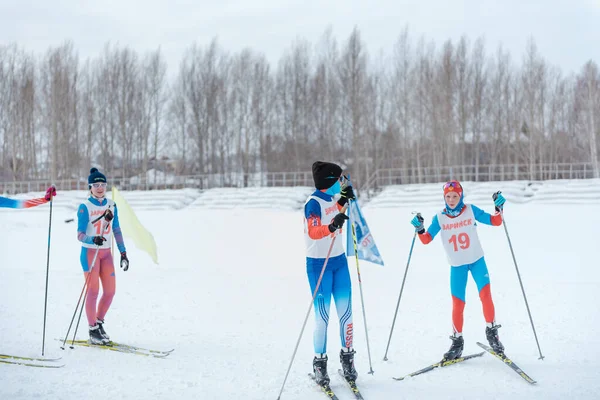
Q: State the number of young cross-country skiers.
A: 3